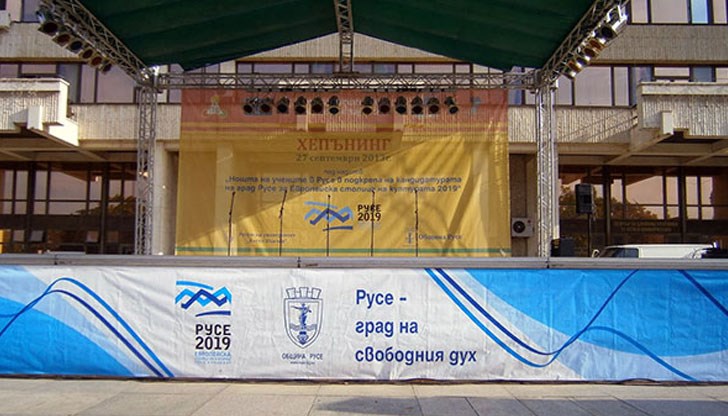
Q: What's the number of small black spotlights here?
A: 12